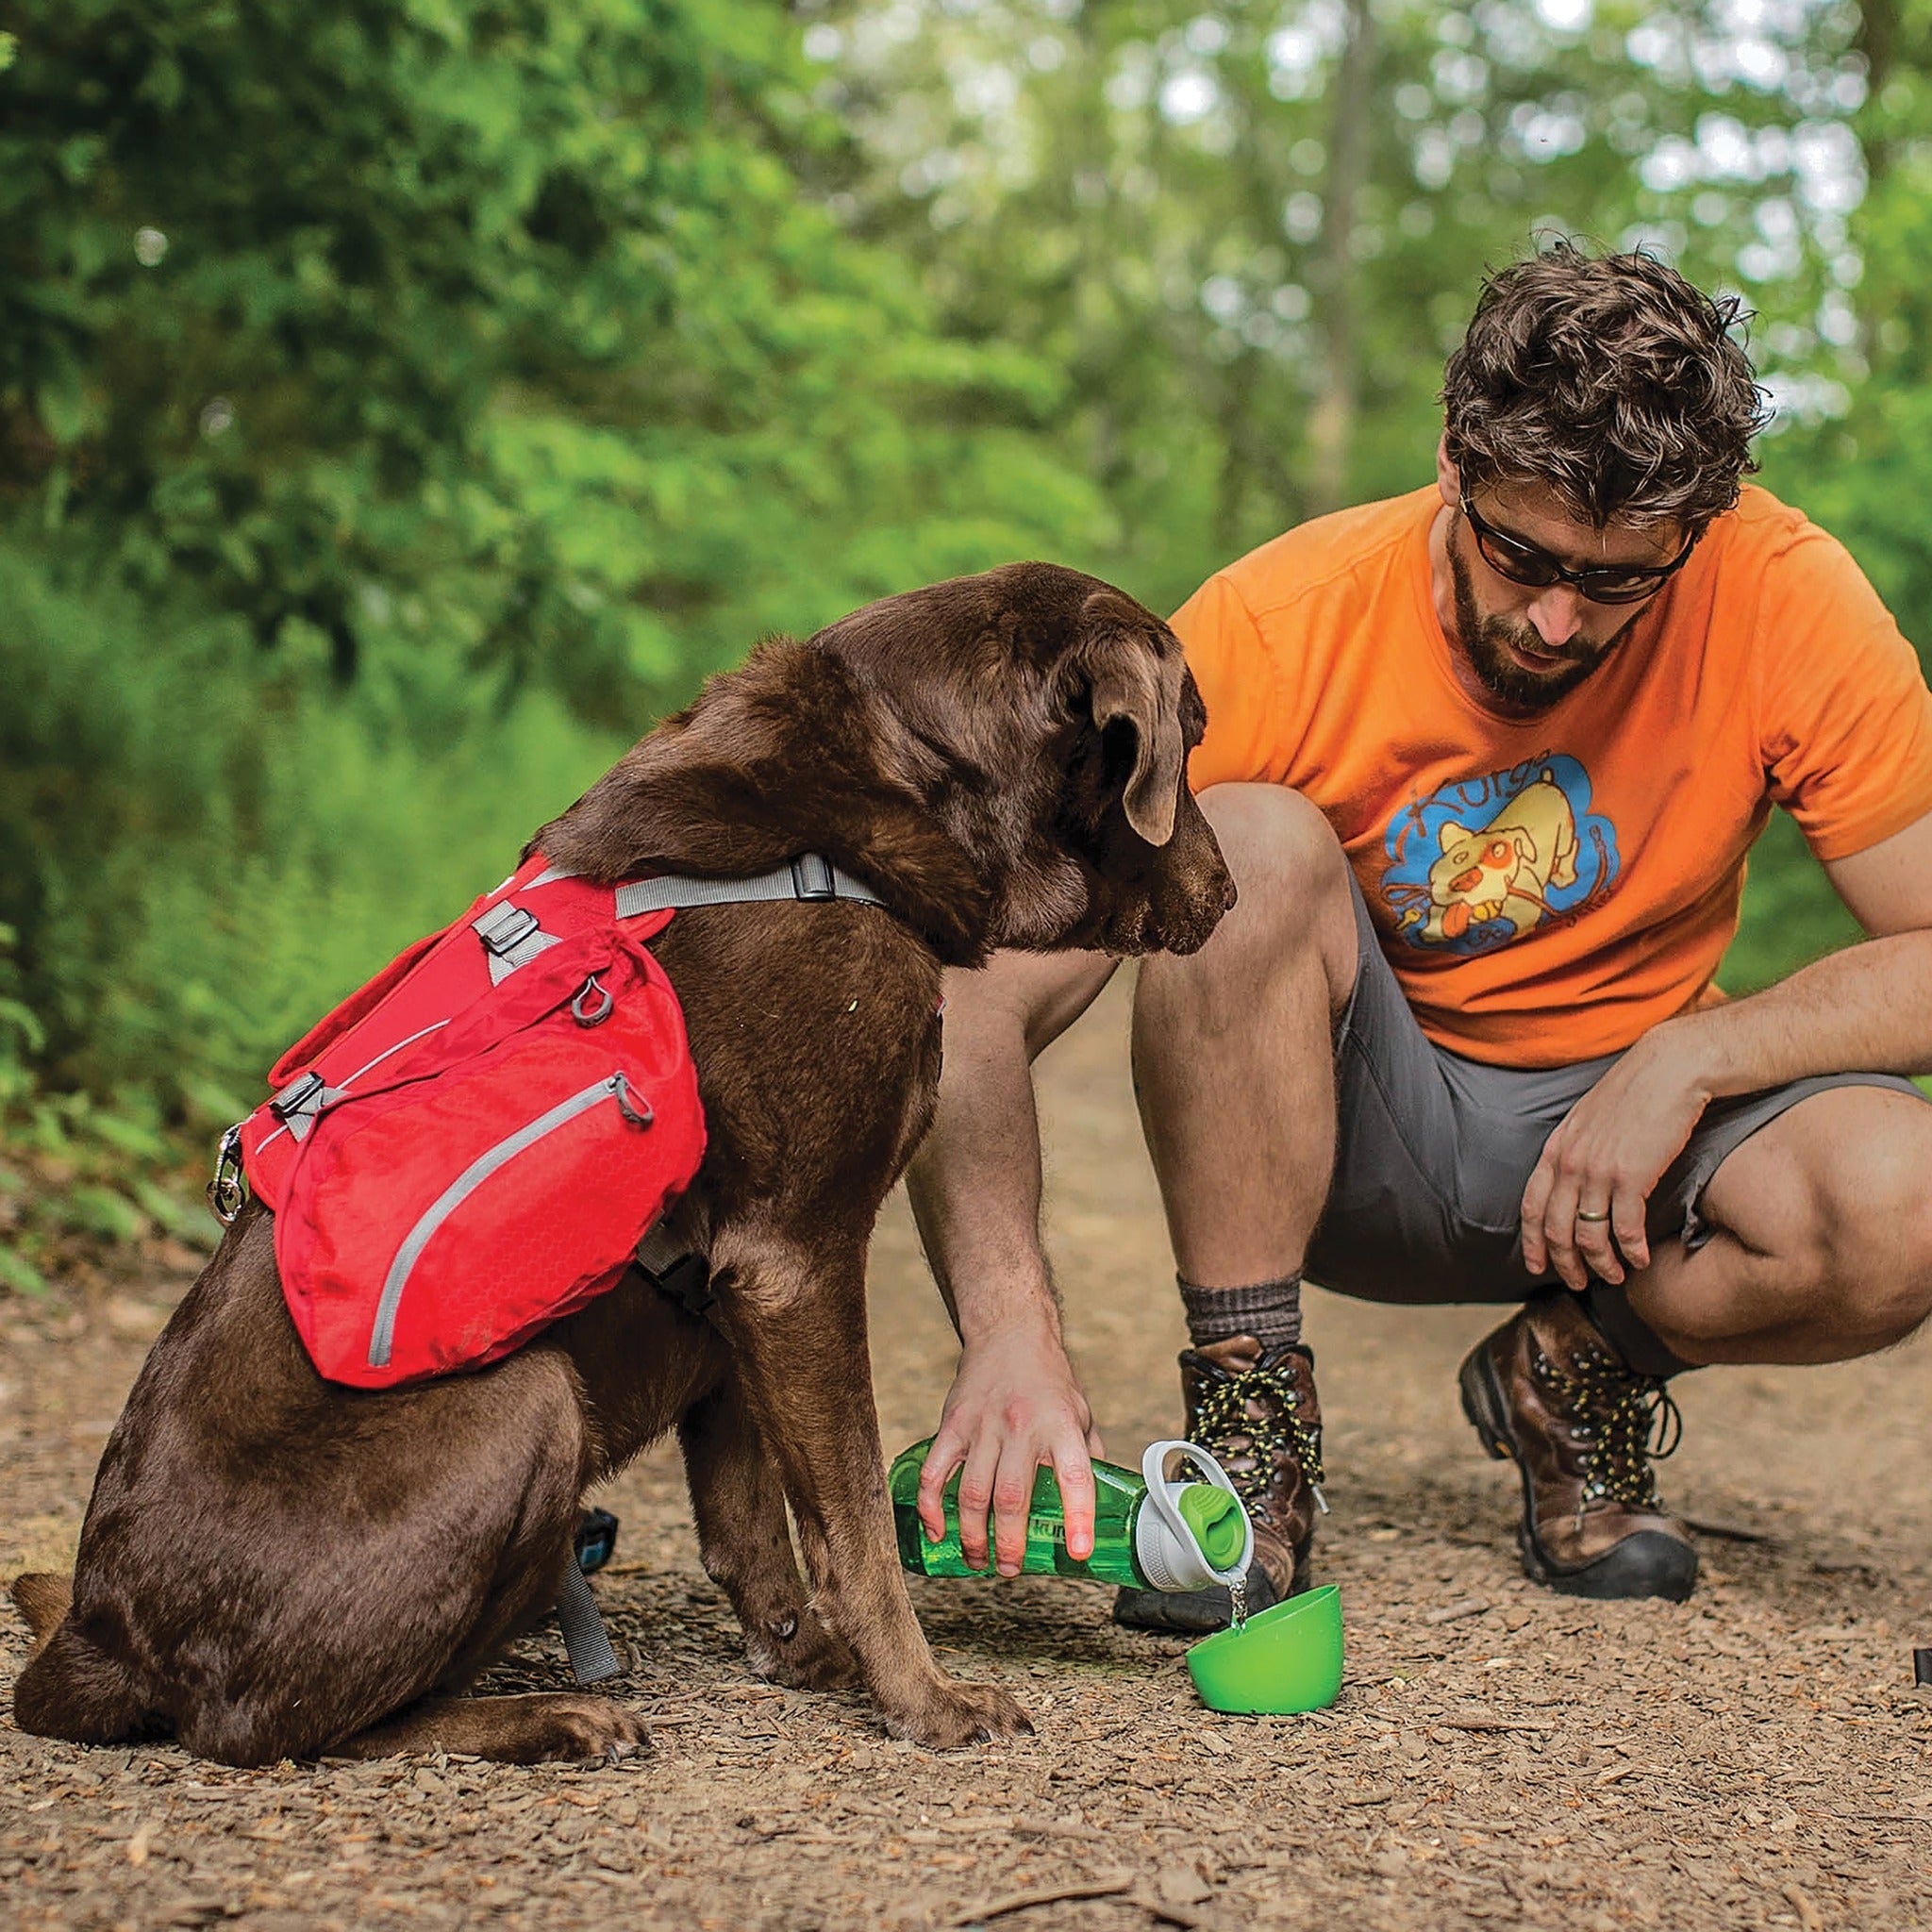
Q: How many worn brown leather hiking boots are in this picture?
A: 2